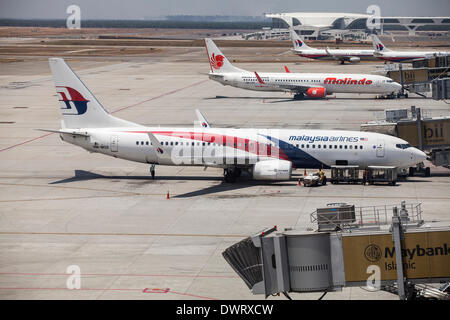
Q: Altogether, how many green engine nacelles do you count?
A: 0